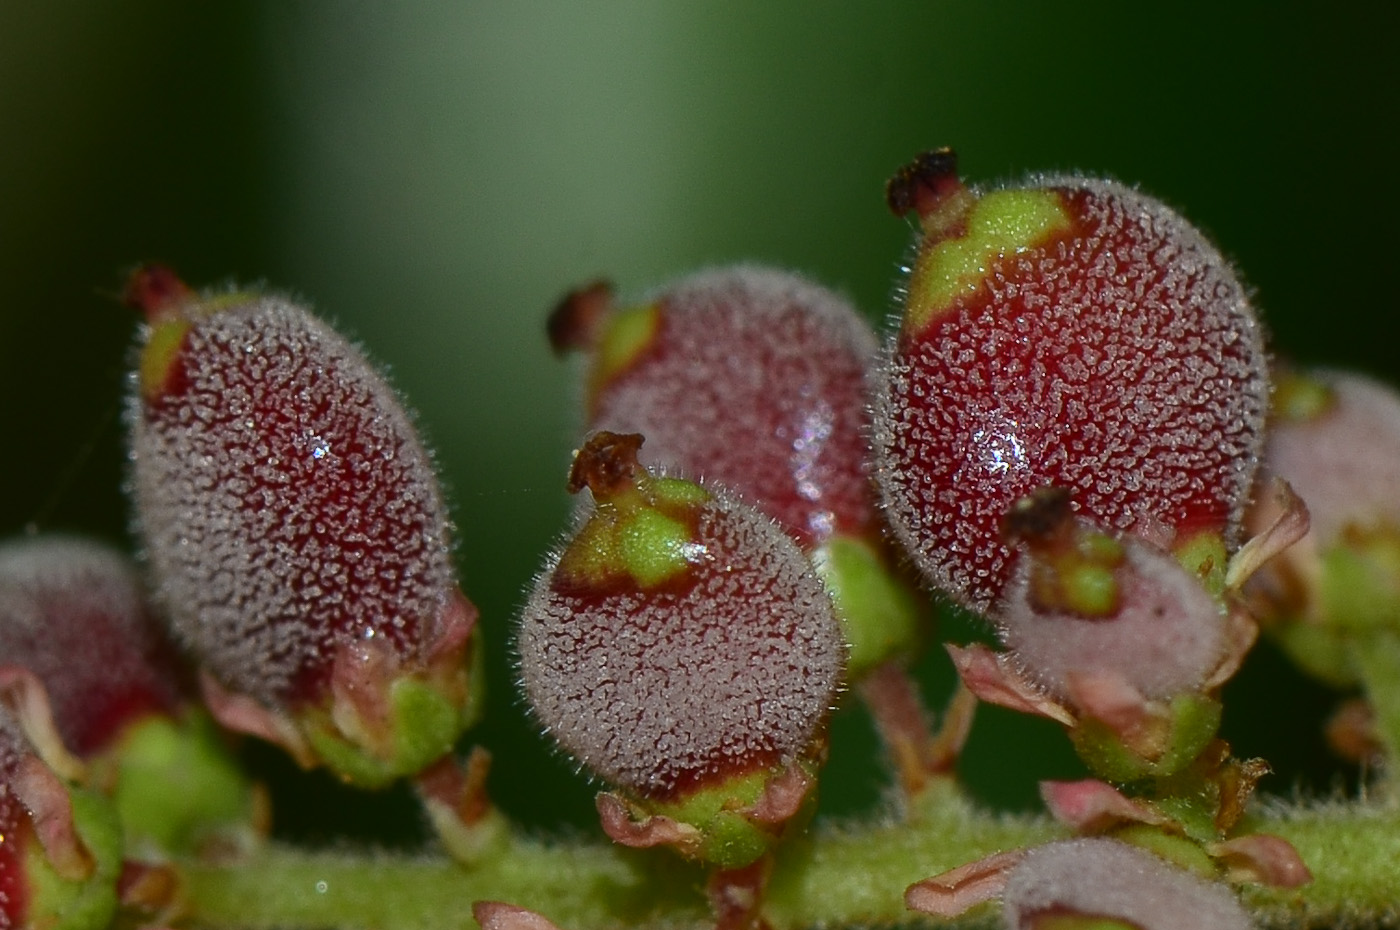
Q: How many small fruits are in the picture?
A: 9